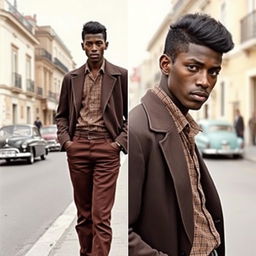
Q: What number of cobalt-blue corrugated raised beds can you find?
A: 0